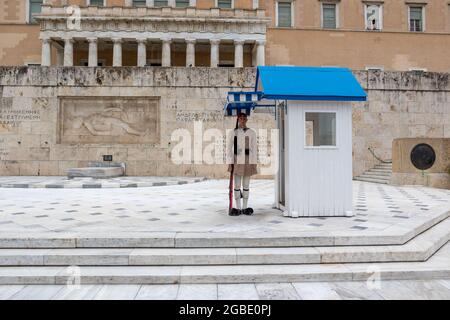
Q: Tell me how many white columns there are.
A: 10